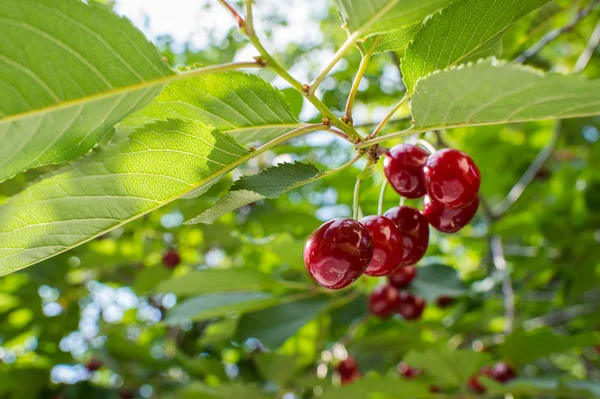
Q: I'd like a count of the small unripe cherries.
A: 0